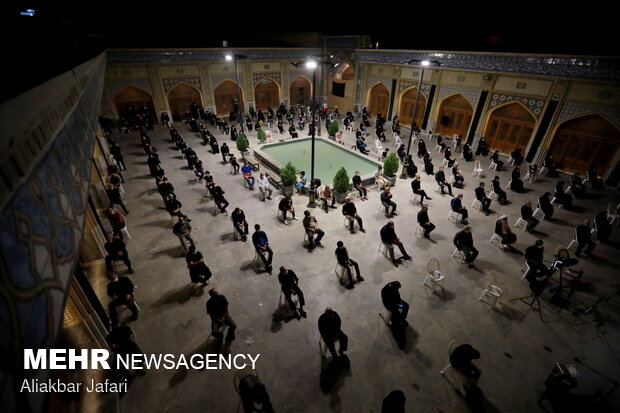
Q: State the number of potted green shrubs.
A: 6